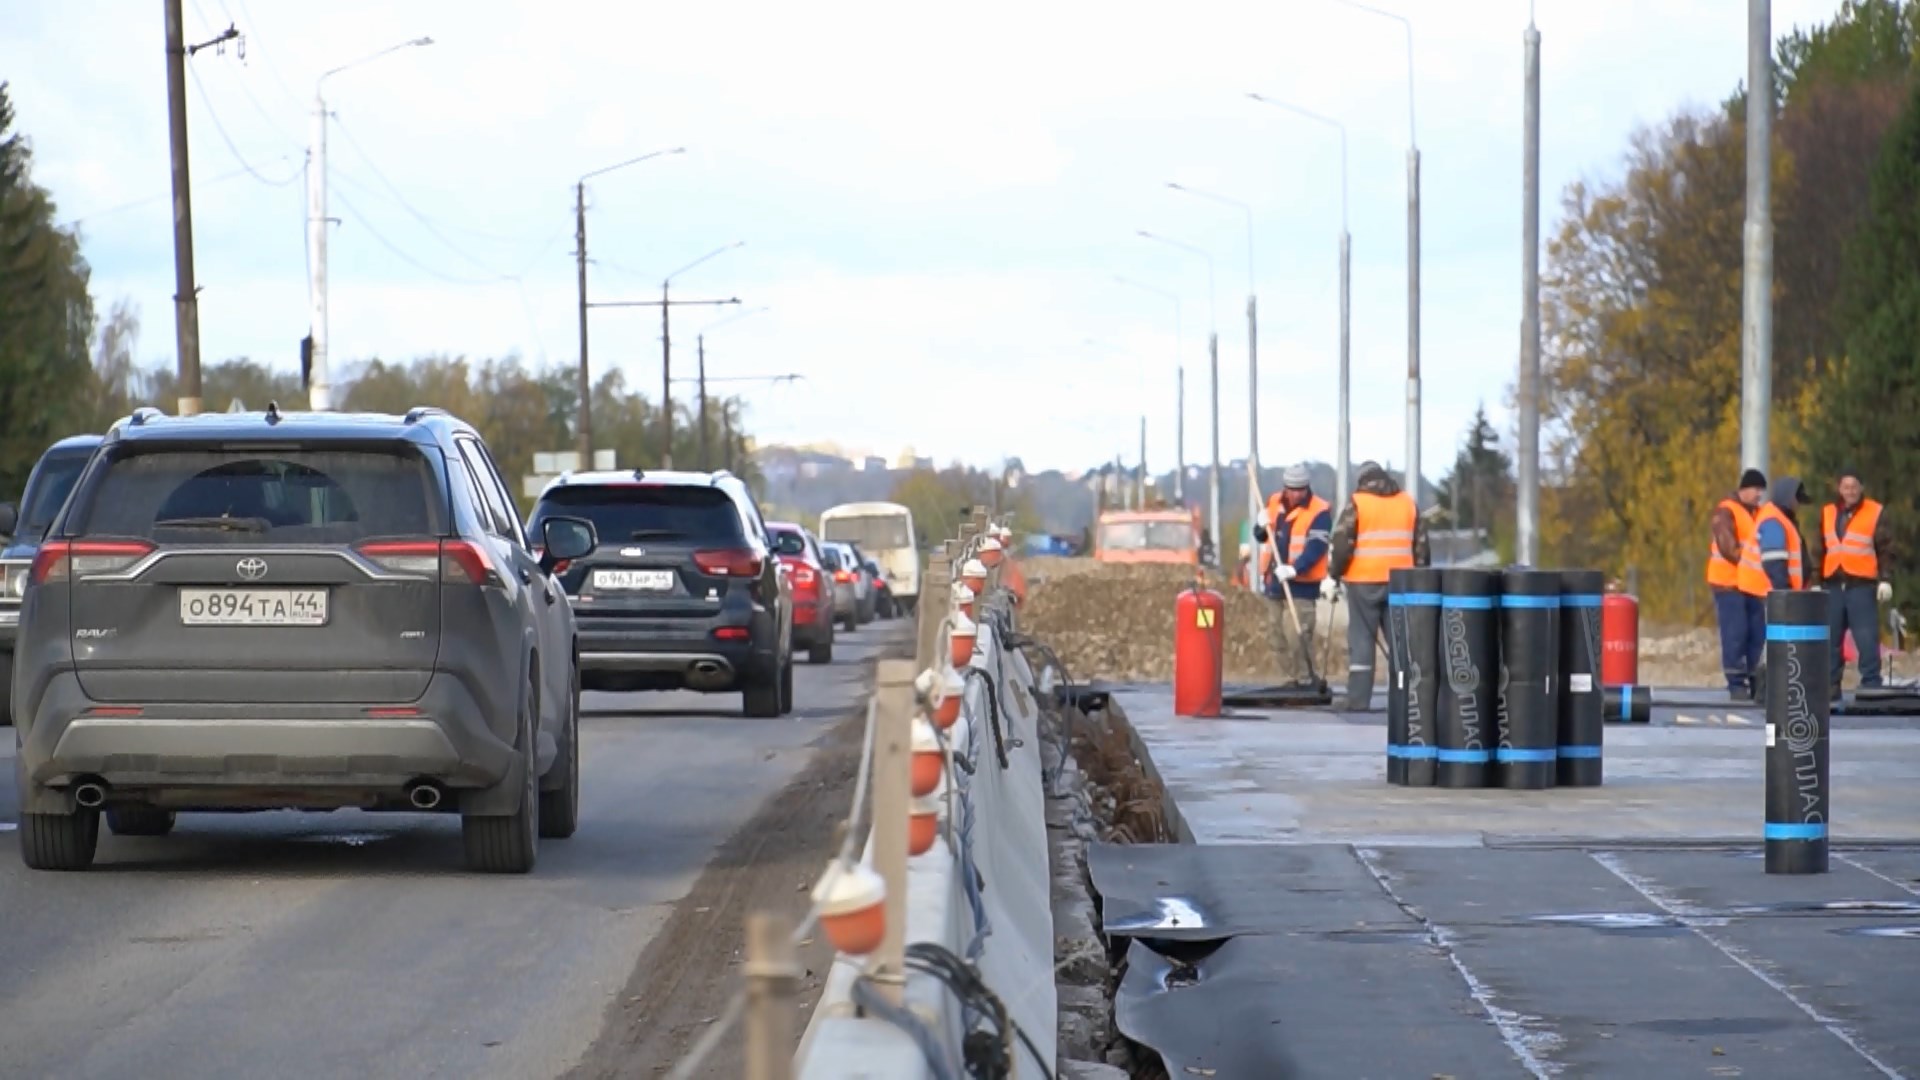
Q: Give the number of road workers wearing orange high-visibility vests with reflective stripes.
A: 5